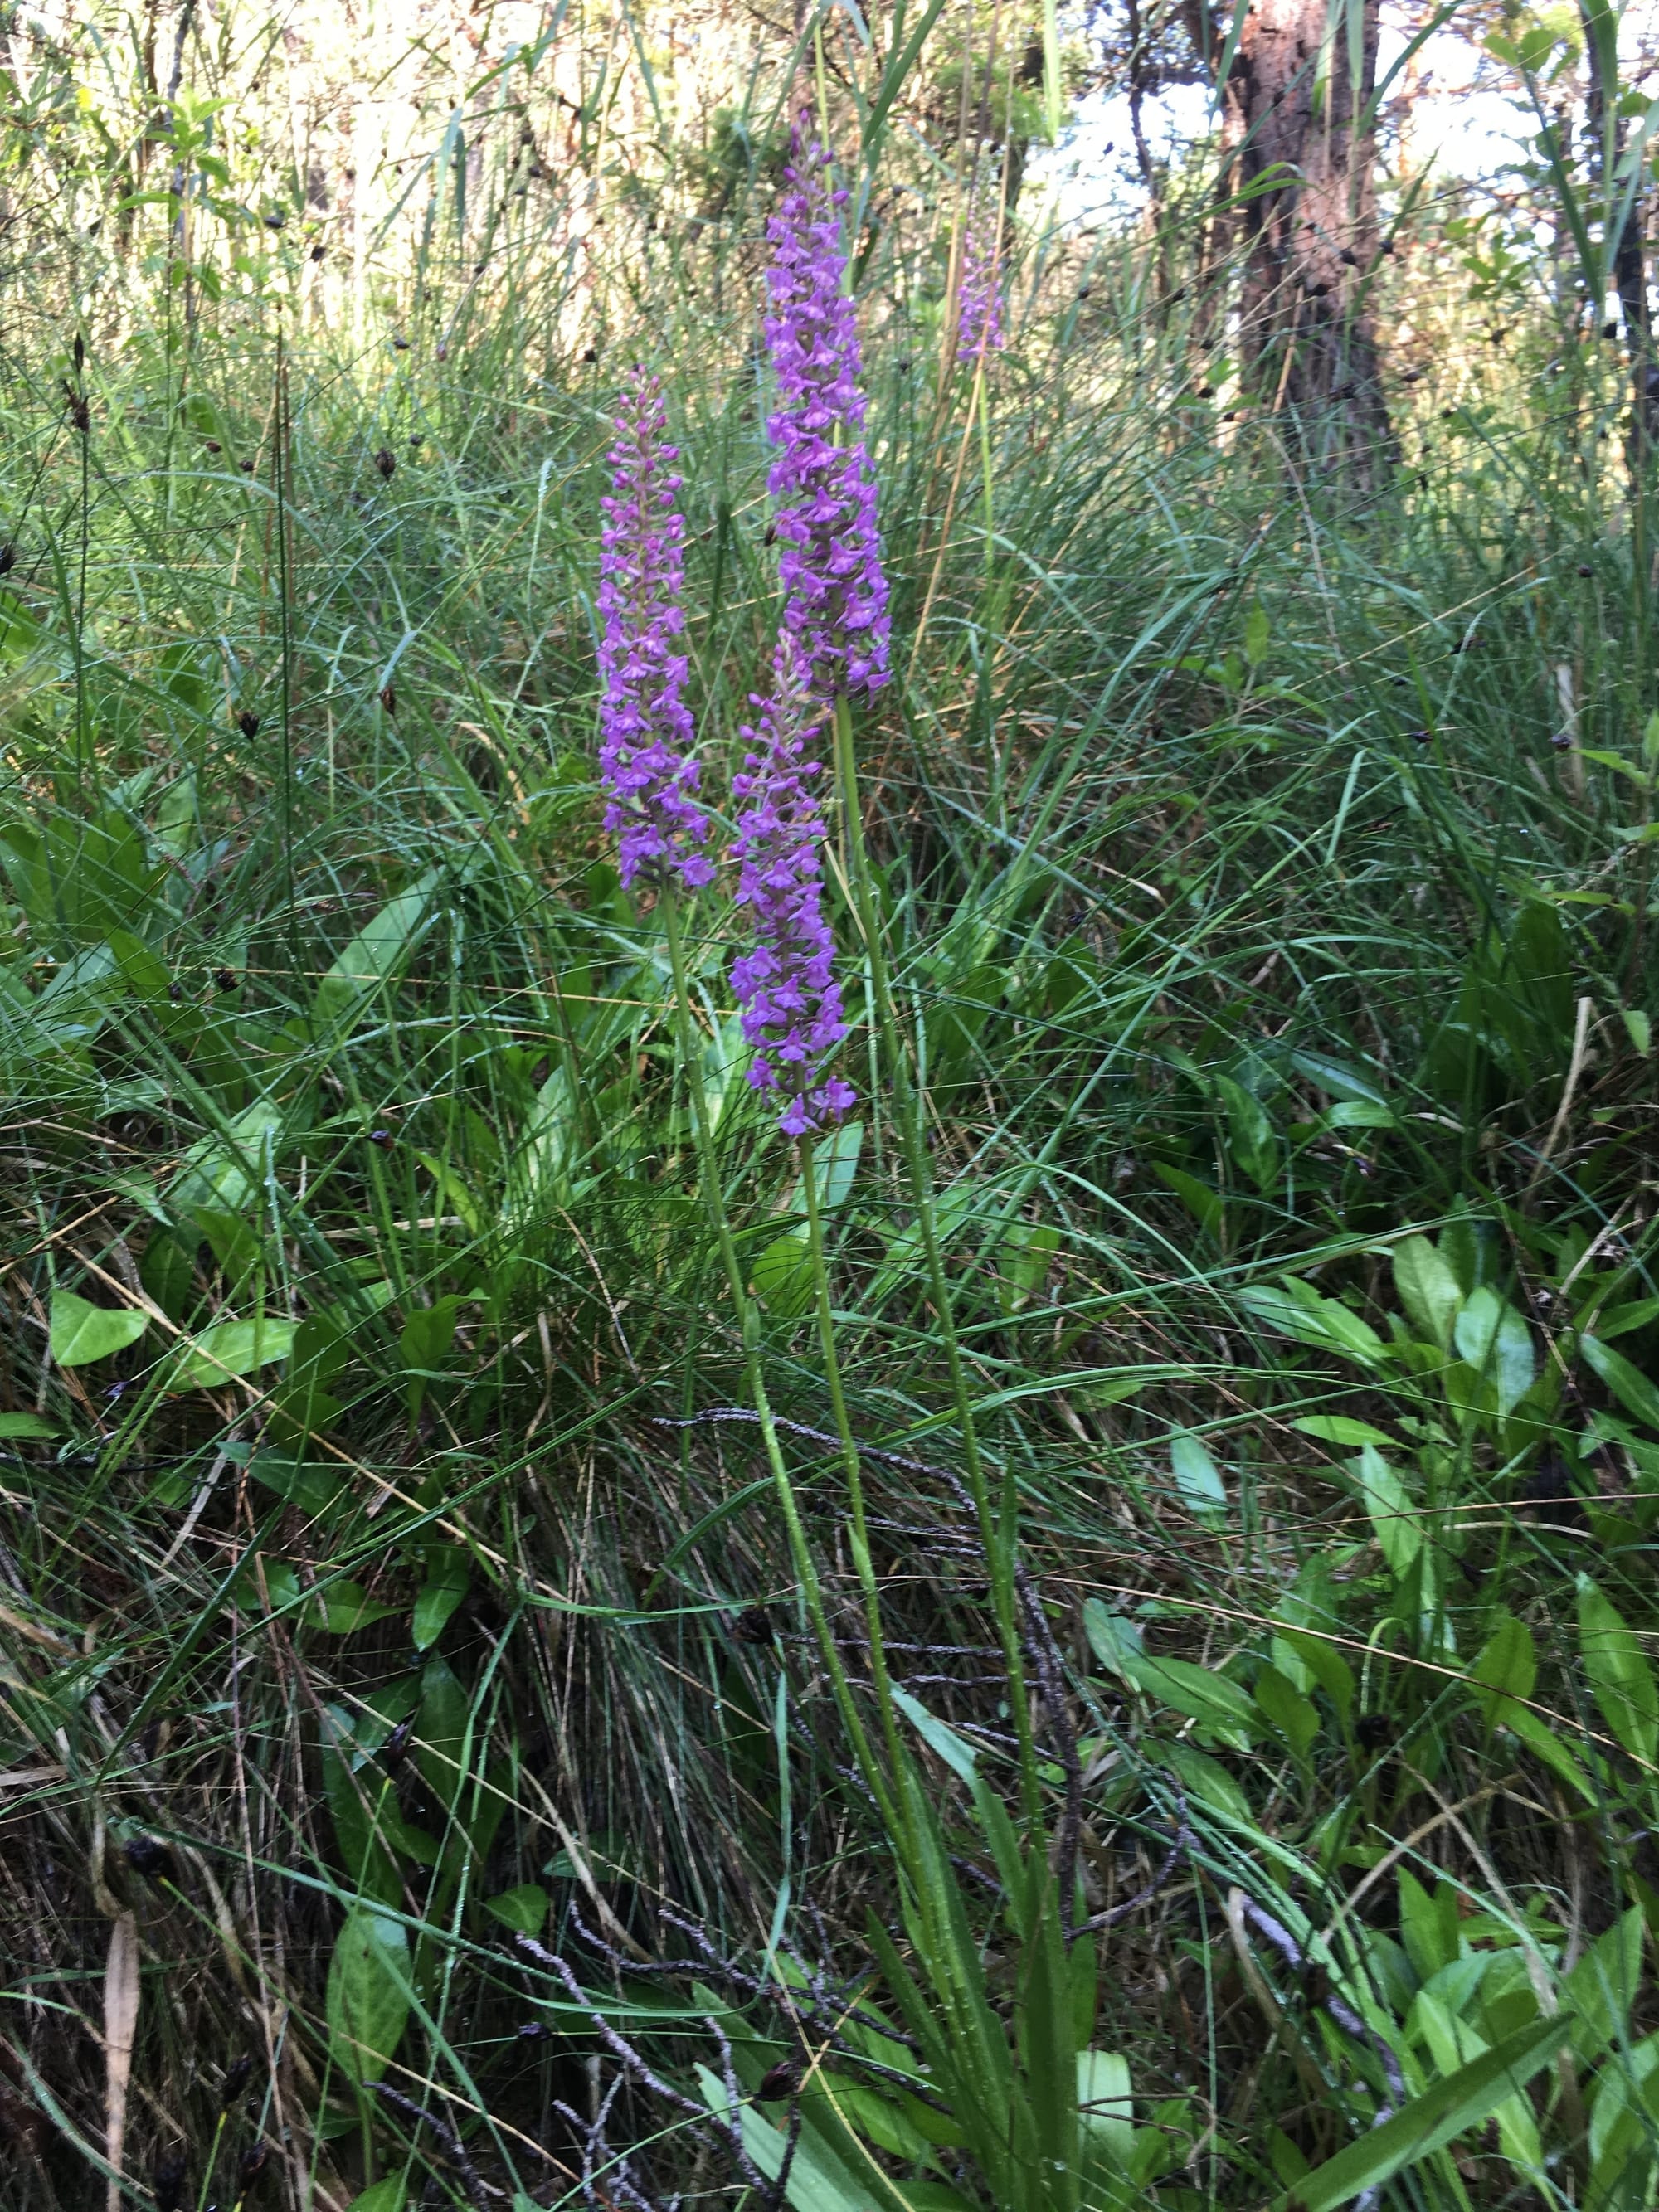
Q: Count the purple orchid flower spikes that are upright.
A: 4